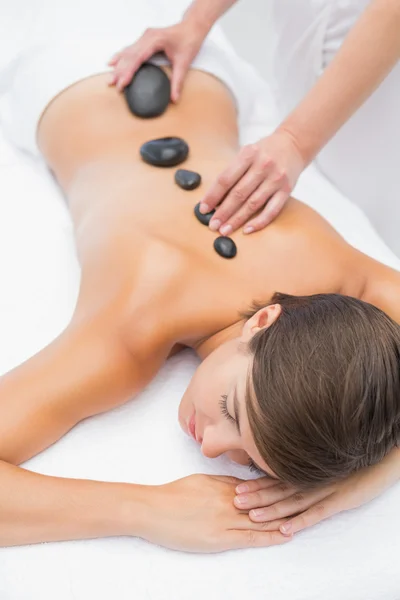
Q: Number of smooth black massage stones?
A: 5